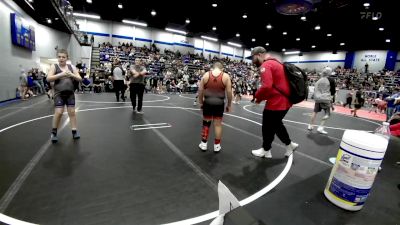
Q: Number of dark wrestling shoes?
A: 2